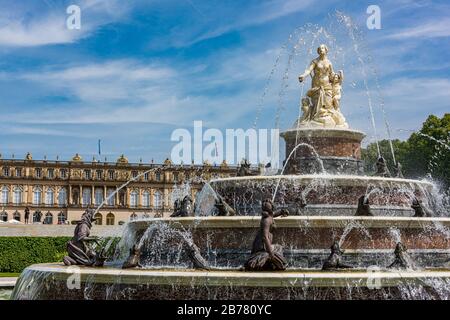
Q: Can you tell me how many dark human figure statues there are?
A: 2